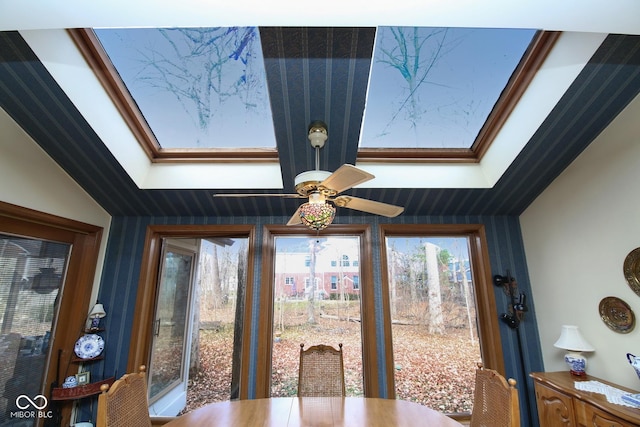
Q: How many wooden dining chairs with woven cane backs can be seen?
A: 3